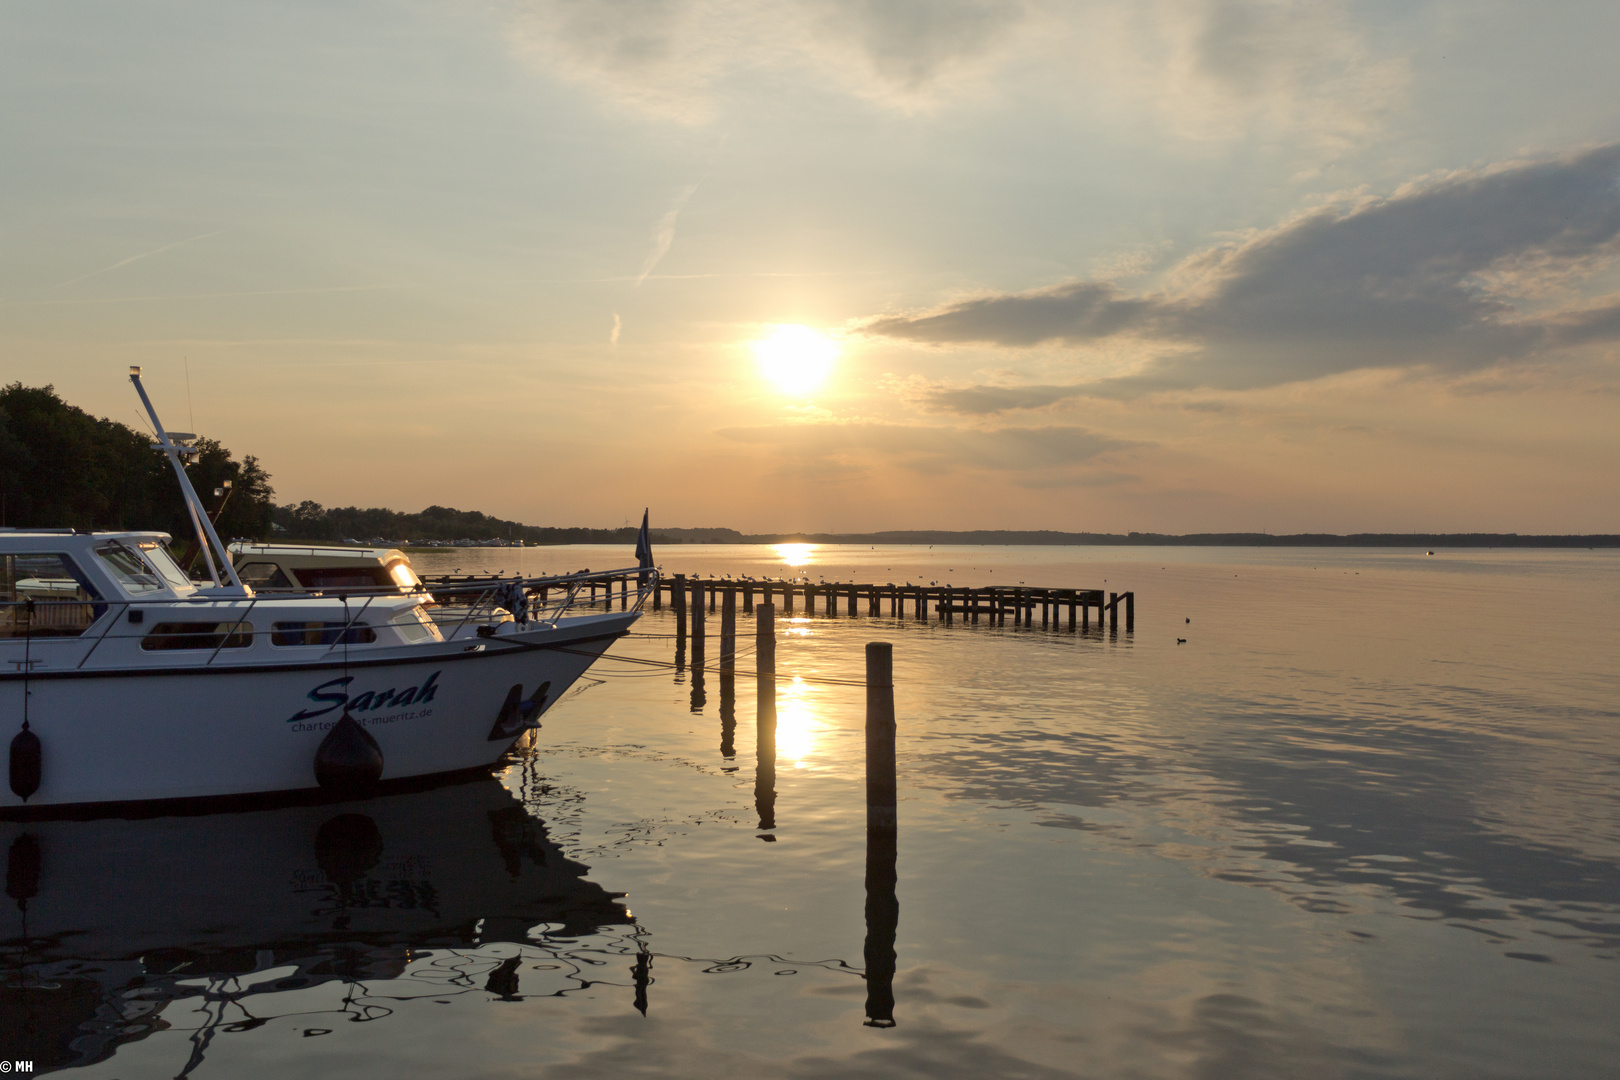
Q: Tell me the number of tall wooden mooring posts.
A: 5